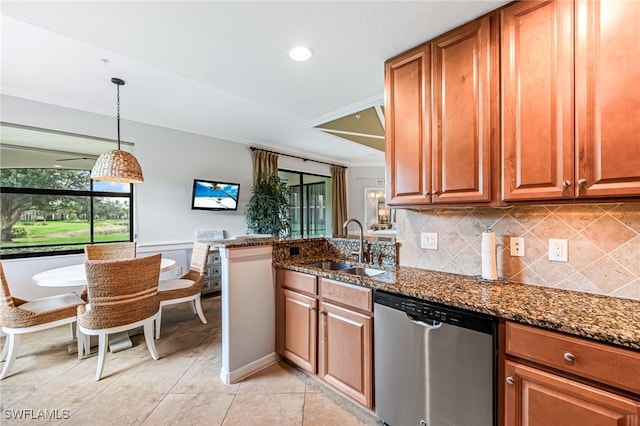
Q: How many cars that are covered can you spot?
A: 0